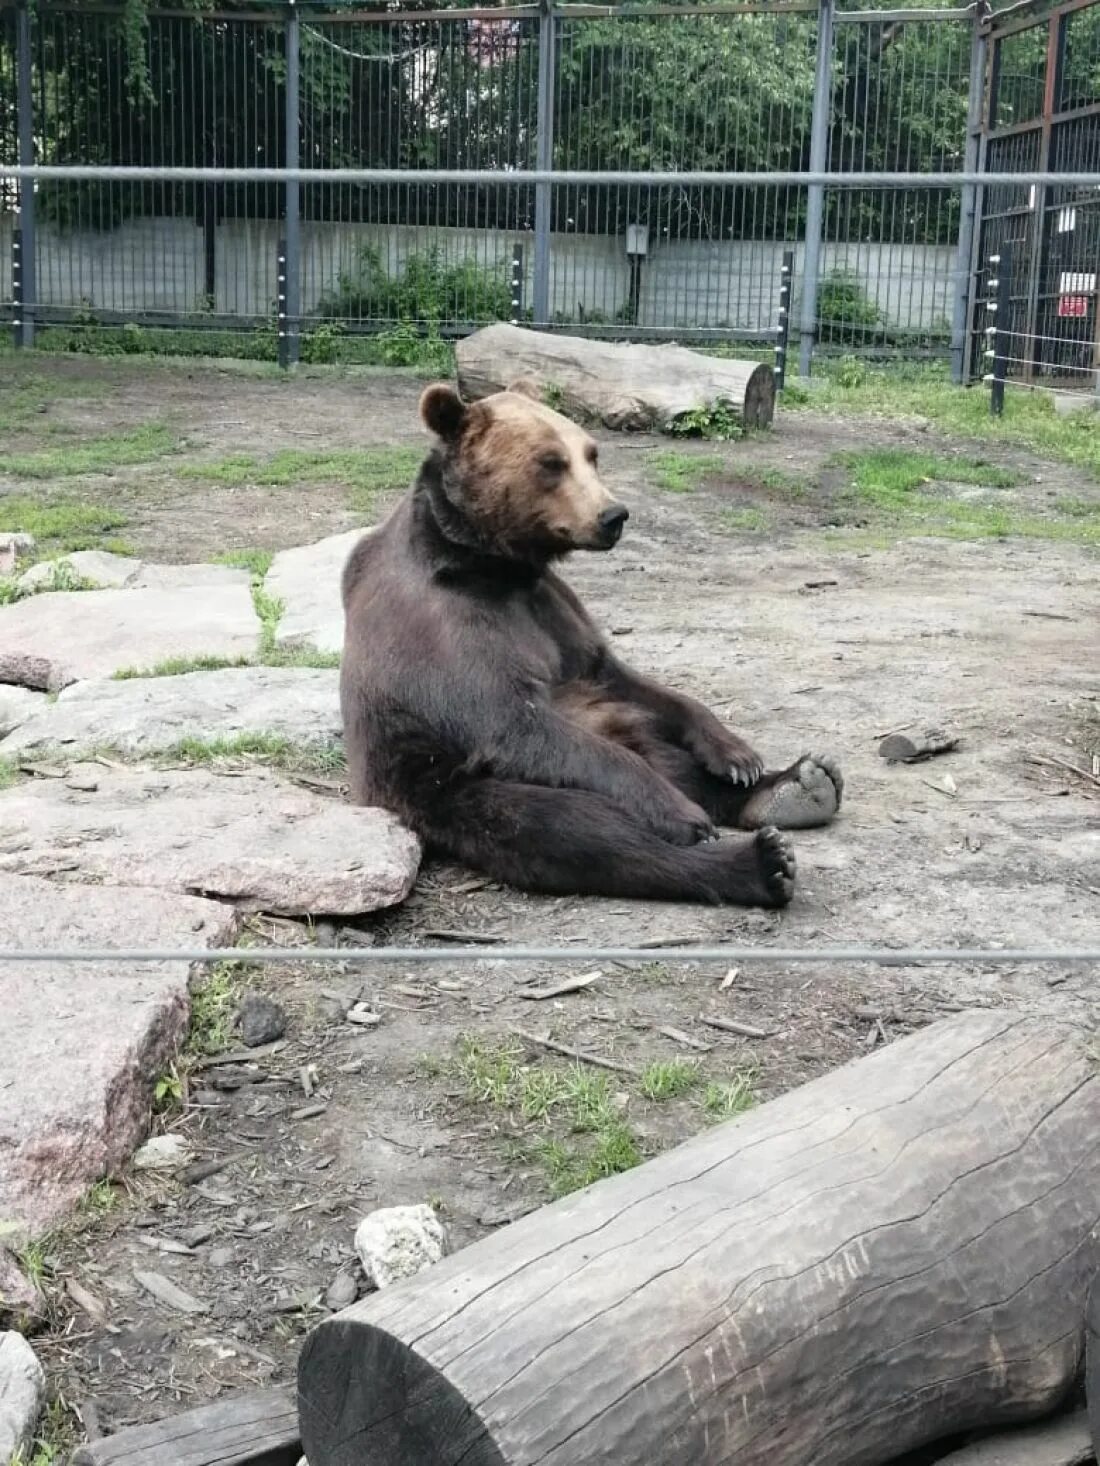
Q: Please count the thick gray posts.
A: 5